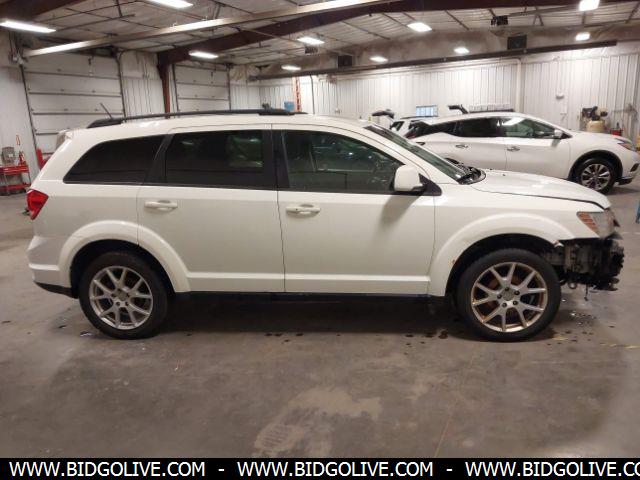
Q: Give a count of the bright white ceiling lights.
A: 10